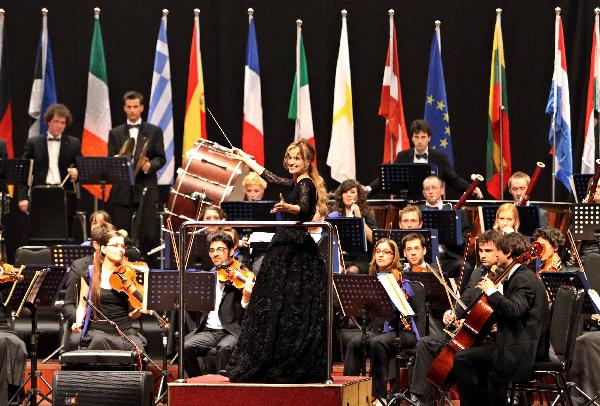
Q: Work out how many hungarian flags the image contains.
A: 1